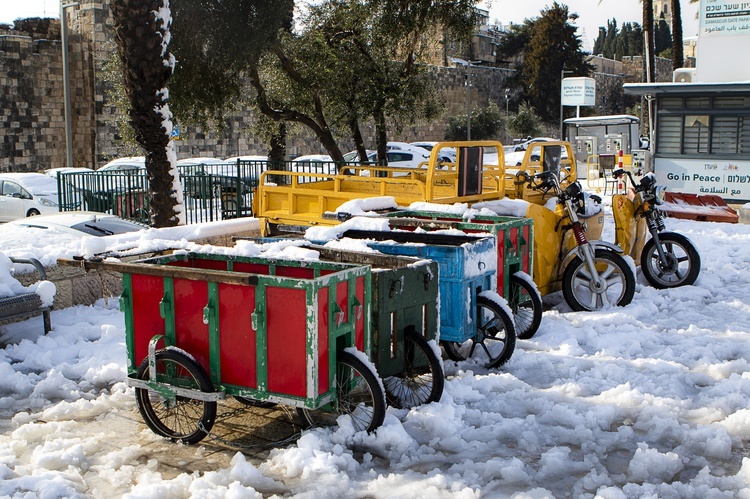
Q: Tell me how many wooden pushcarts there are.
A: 4